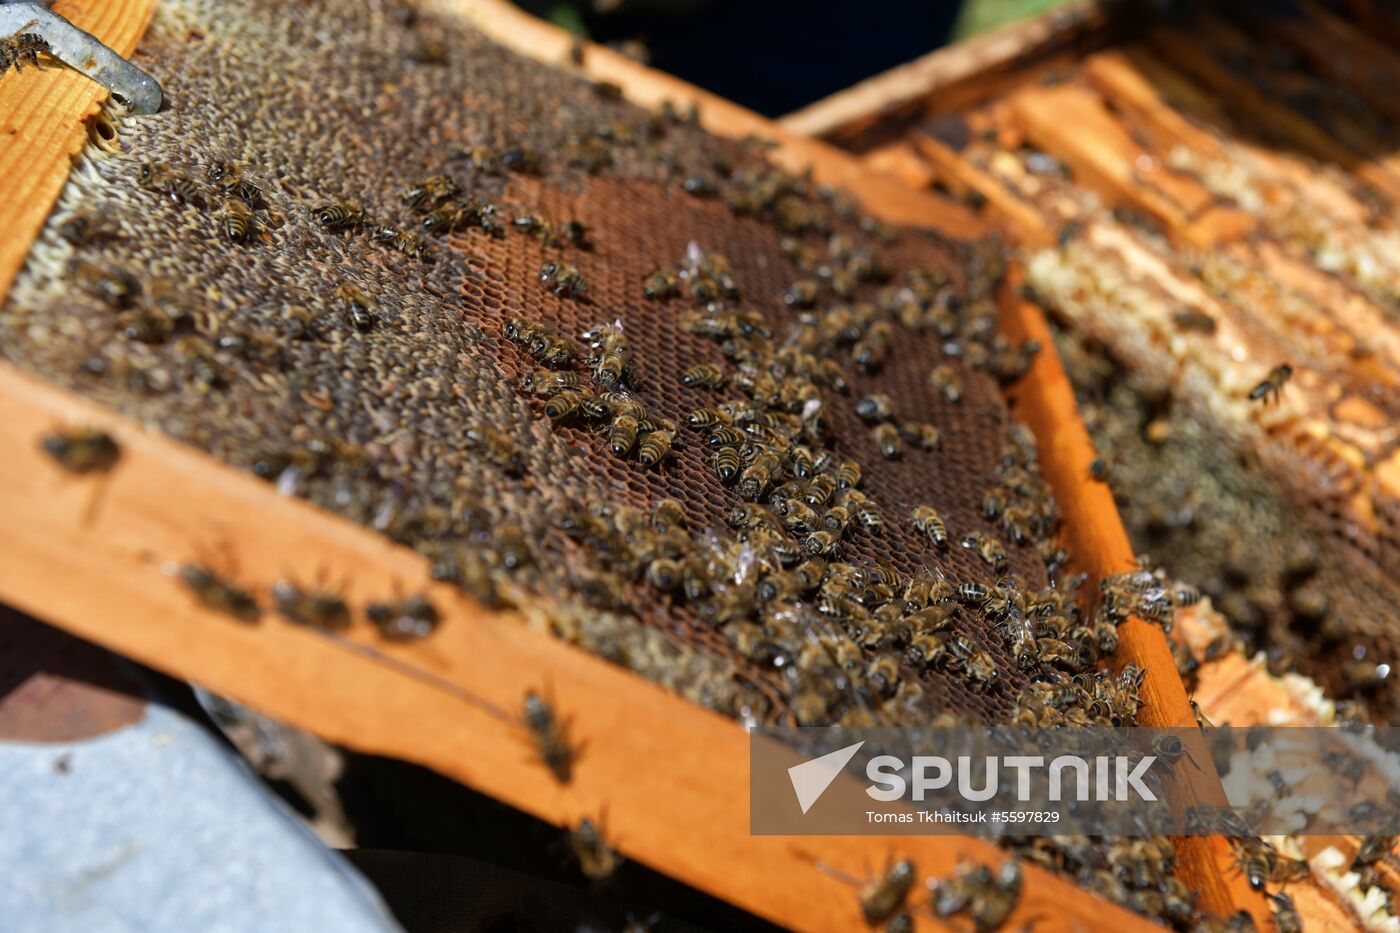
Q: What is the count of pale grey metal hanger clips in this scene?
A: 1